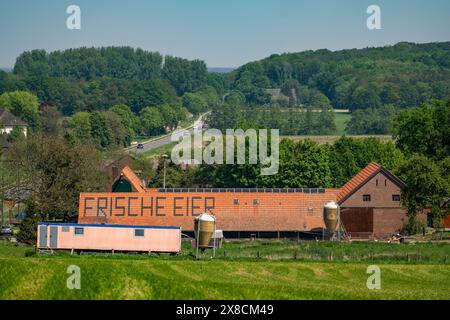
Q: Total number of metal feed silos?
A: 2